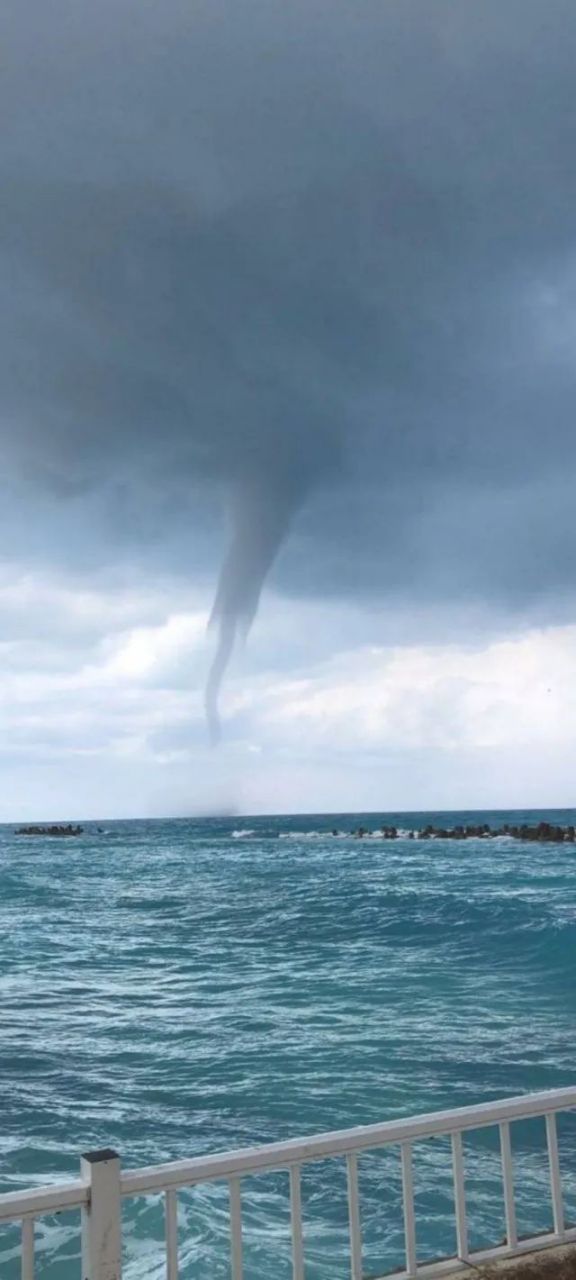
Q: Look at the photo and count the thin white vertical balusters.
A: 9